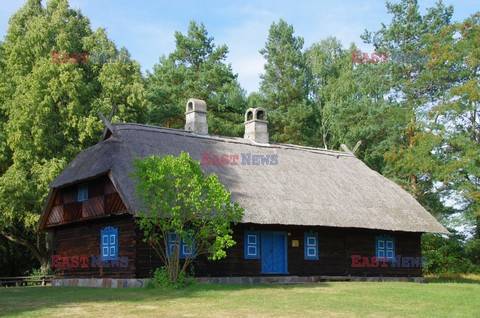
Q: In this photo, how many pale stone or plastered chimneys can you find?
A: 2